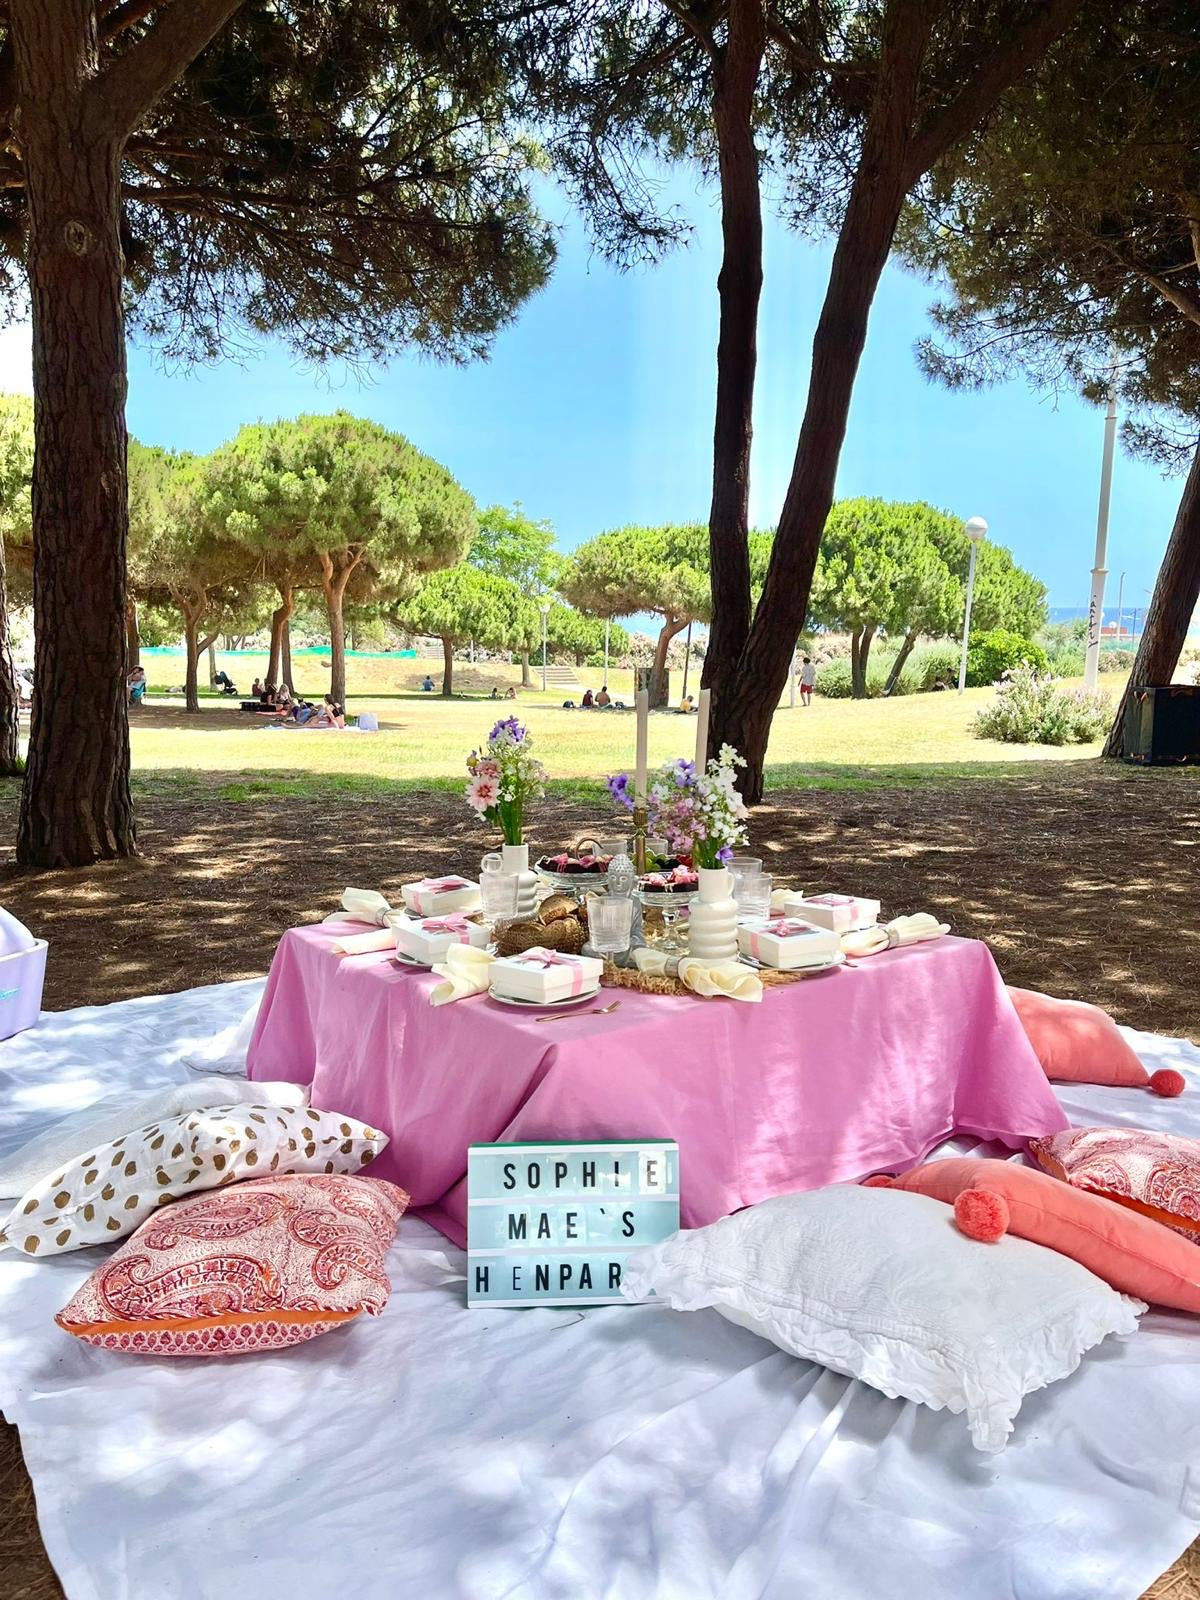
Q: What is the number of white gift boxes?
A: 5